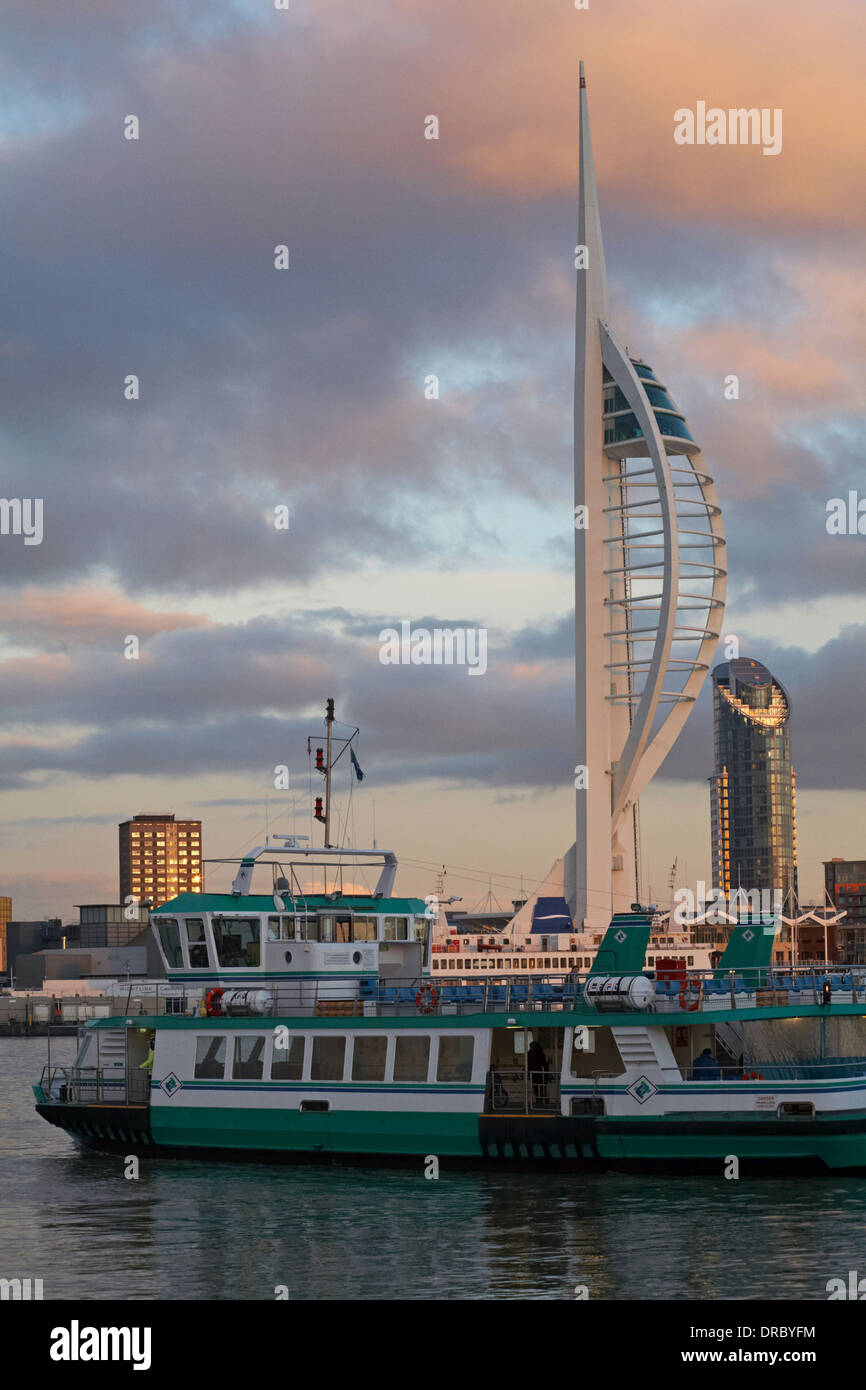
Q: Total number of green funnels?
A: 2